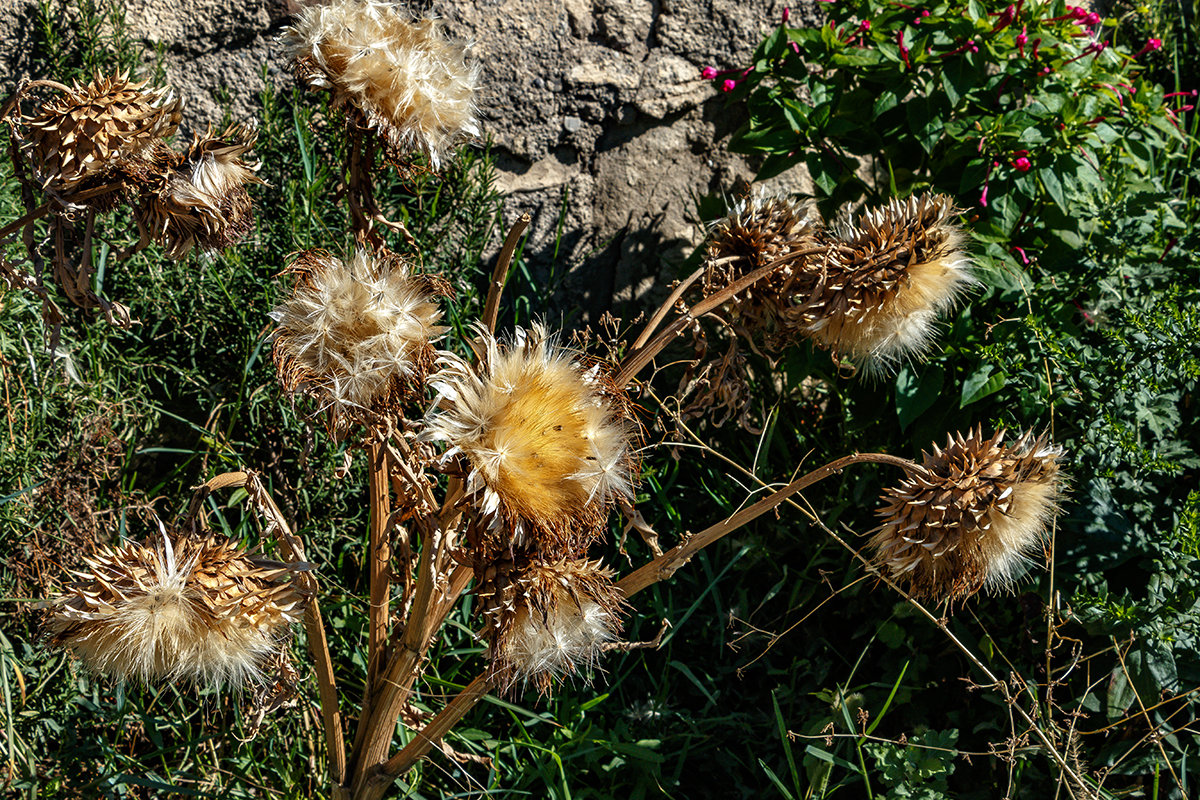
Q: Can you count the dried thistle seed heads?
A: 10